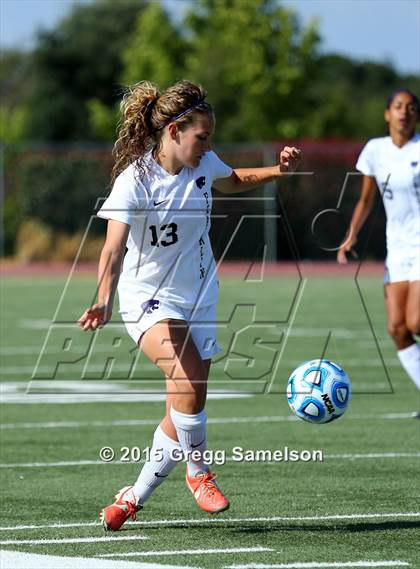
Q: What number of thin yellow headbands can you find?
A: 0